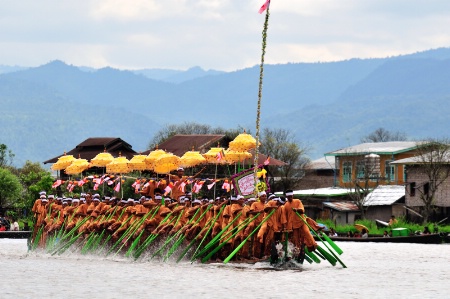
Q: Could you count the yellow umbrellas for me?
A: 11